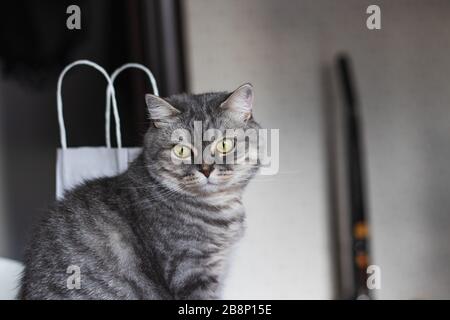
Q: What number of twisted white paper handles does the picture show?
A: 2